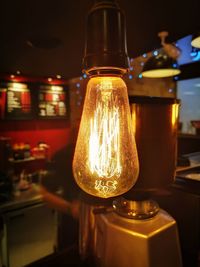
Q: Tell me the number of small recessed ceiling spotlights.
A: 4